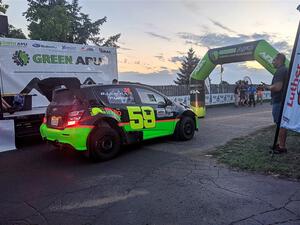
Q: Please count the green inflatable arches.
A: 1